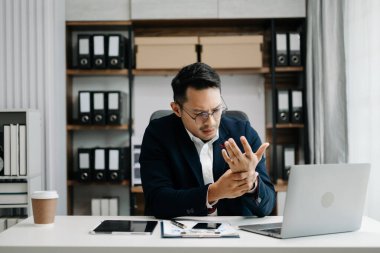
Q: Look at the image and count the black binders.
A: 14